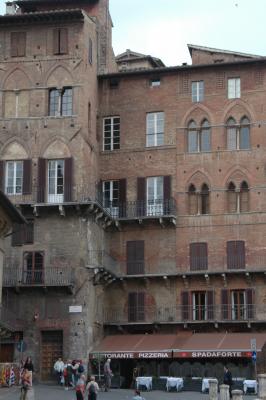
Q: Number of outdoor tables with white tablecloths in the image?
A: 4